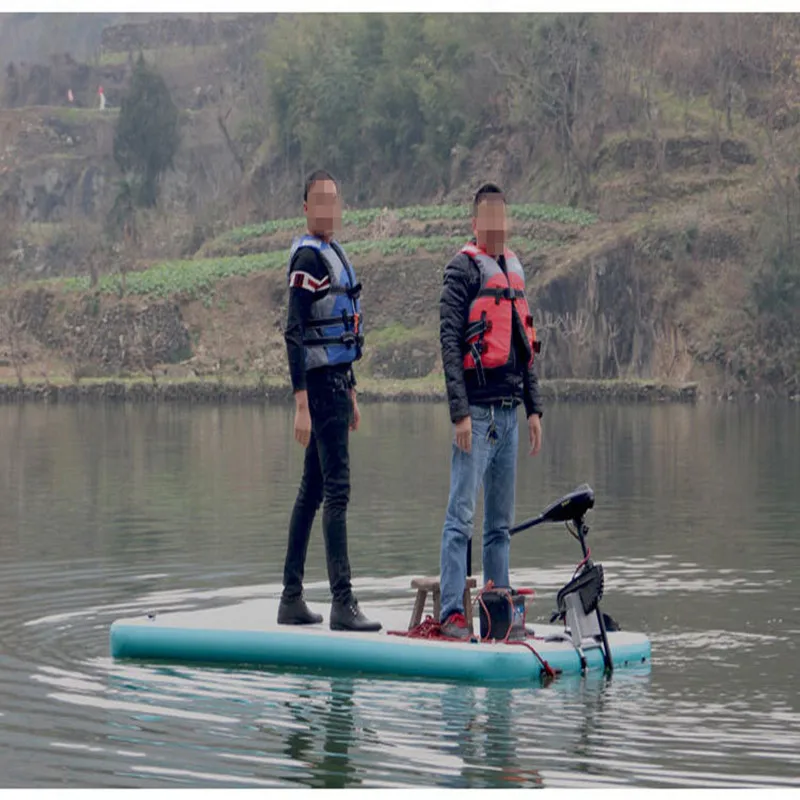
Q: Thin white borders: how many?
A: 2